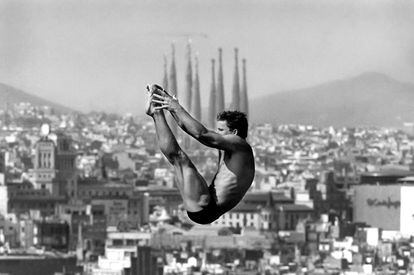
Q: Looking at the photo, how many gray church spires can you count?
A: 8